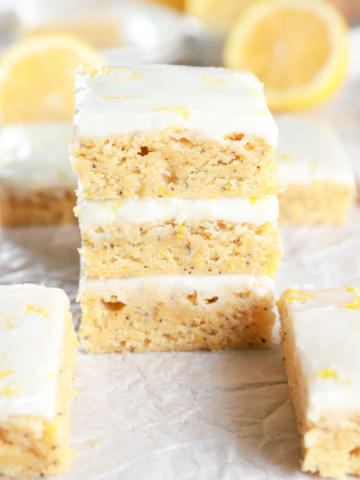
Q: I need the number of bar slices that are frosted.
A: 7